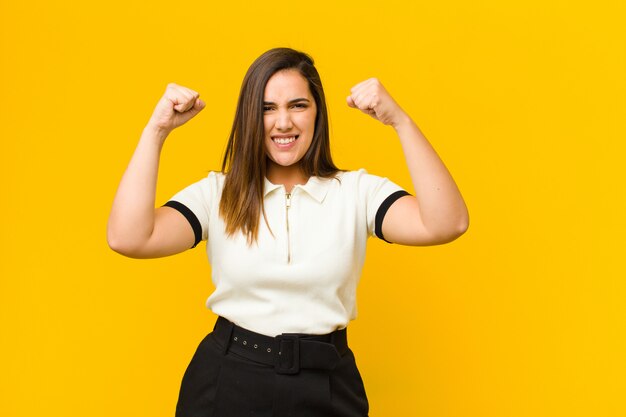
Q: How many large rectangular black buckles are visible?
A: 1